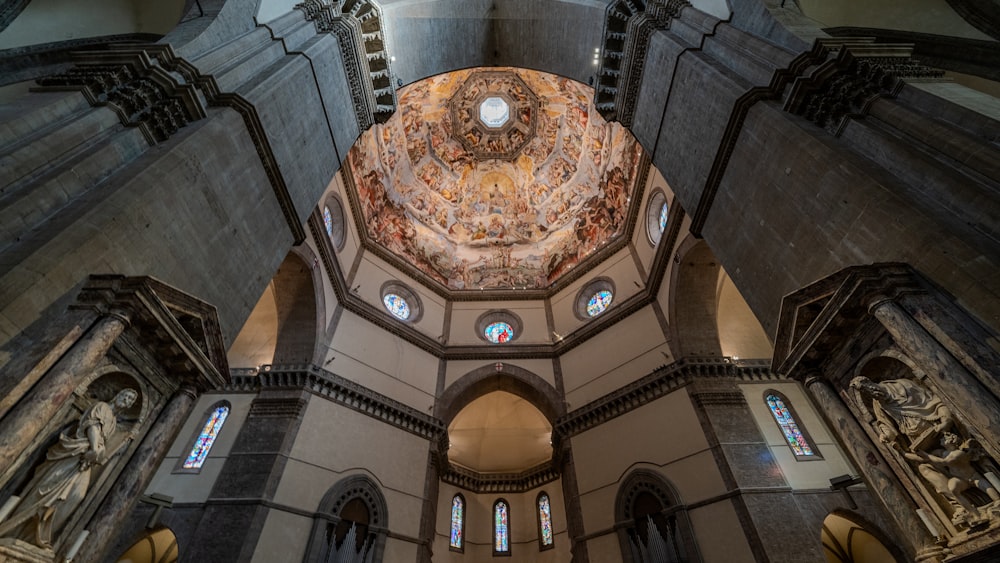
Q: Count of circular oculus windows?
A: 5